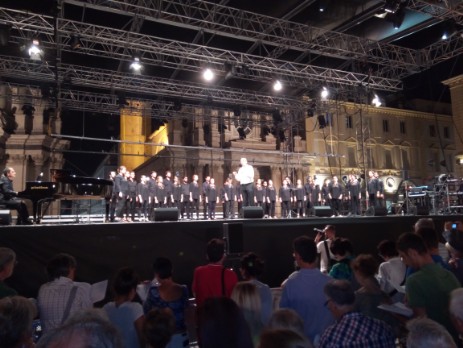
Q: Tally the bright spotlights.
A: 6